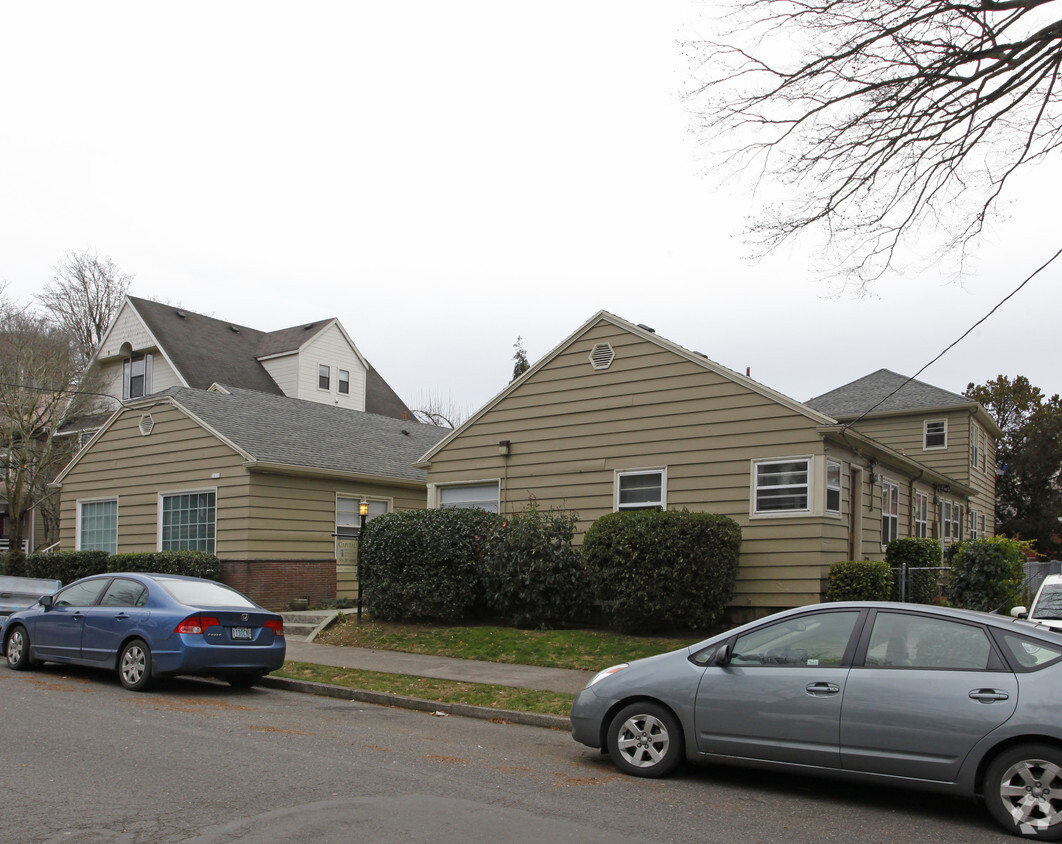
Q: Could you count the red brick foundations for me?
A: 1